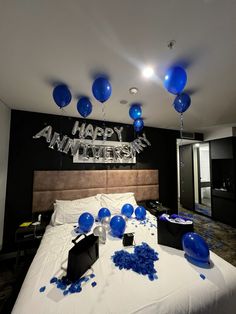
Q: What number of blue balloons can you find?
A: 13